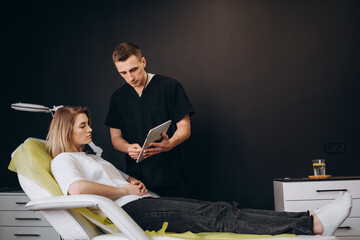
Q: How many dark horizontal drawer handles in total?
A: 5